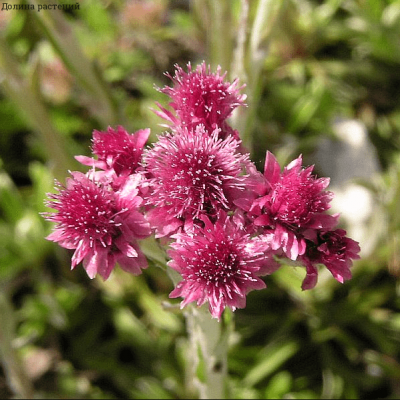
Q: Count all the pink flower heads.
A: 7